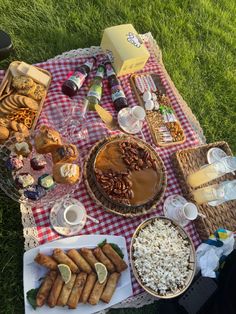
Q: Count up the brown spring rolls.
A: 13